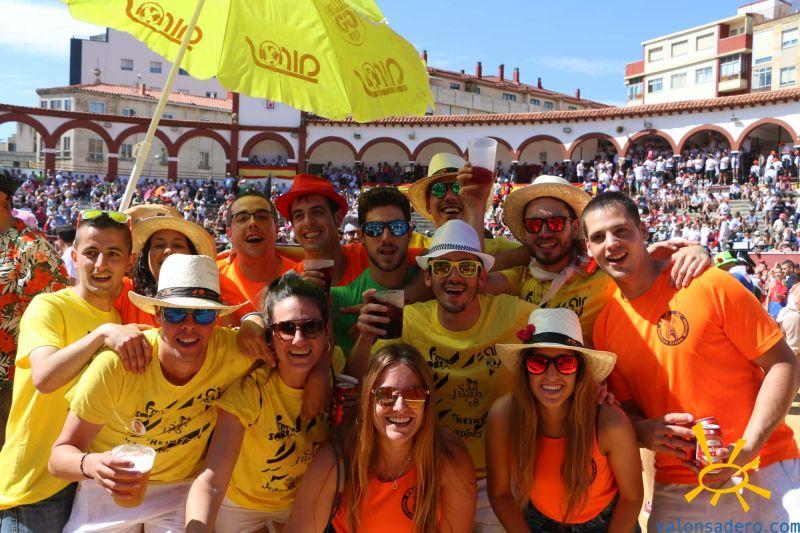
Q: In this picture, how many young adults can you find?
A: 13